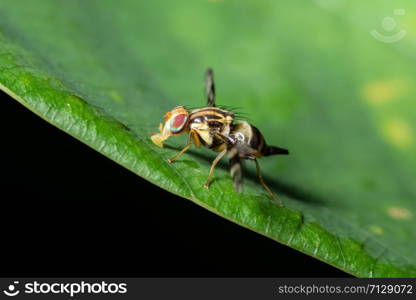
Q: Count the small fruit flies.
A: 1